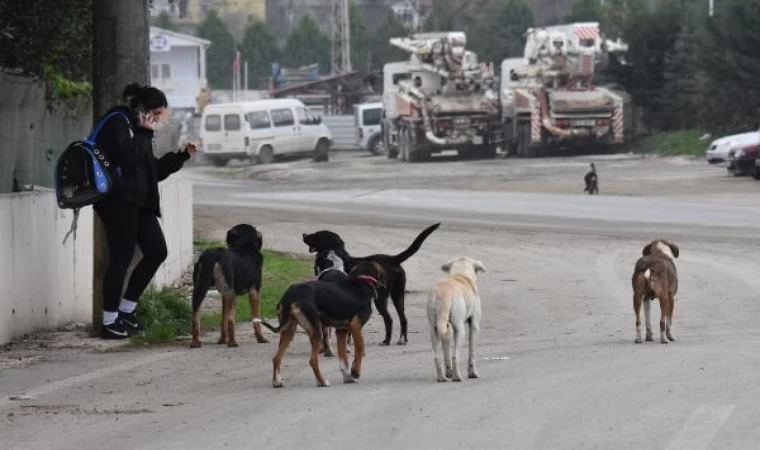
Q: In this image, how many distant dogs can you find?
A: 1